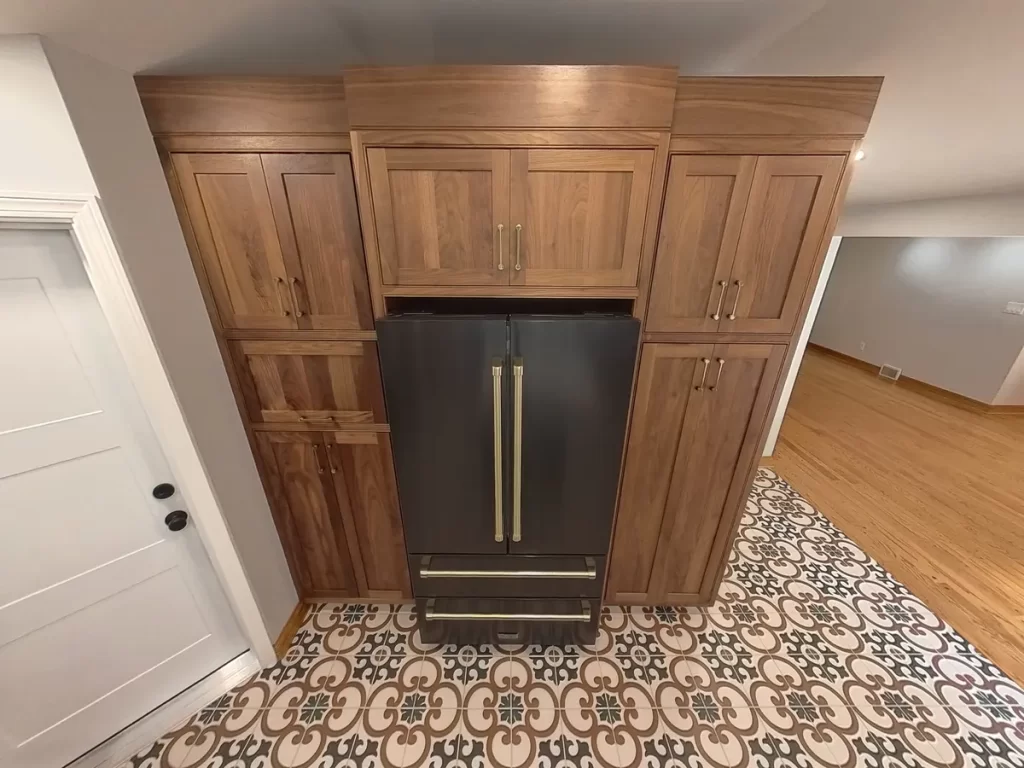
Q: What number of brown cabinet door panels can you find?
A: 11